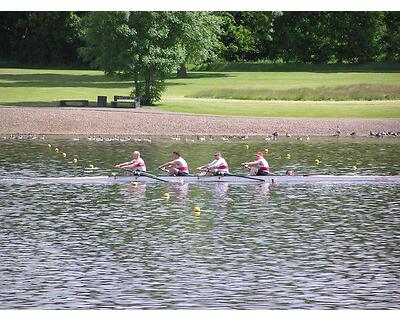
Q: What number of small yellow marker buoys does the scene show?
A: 14